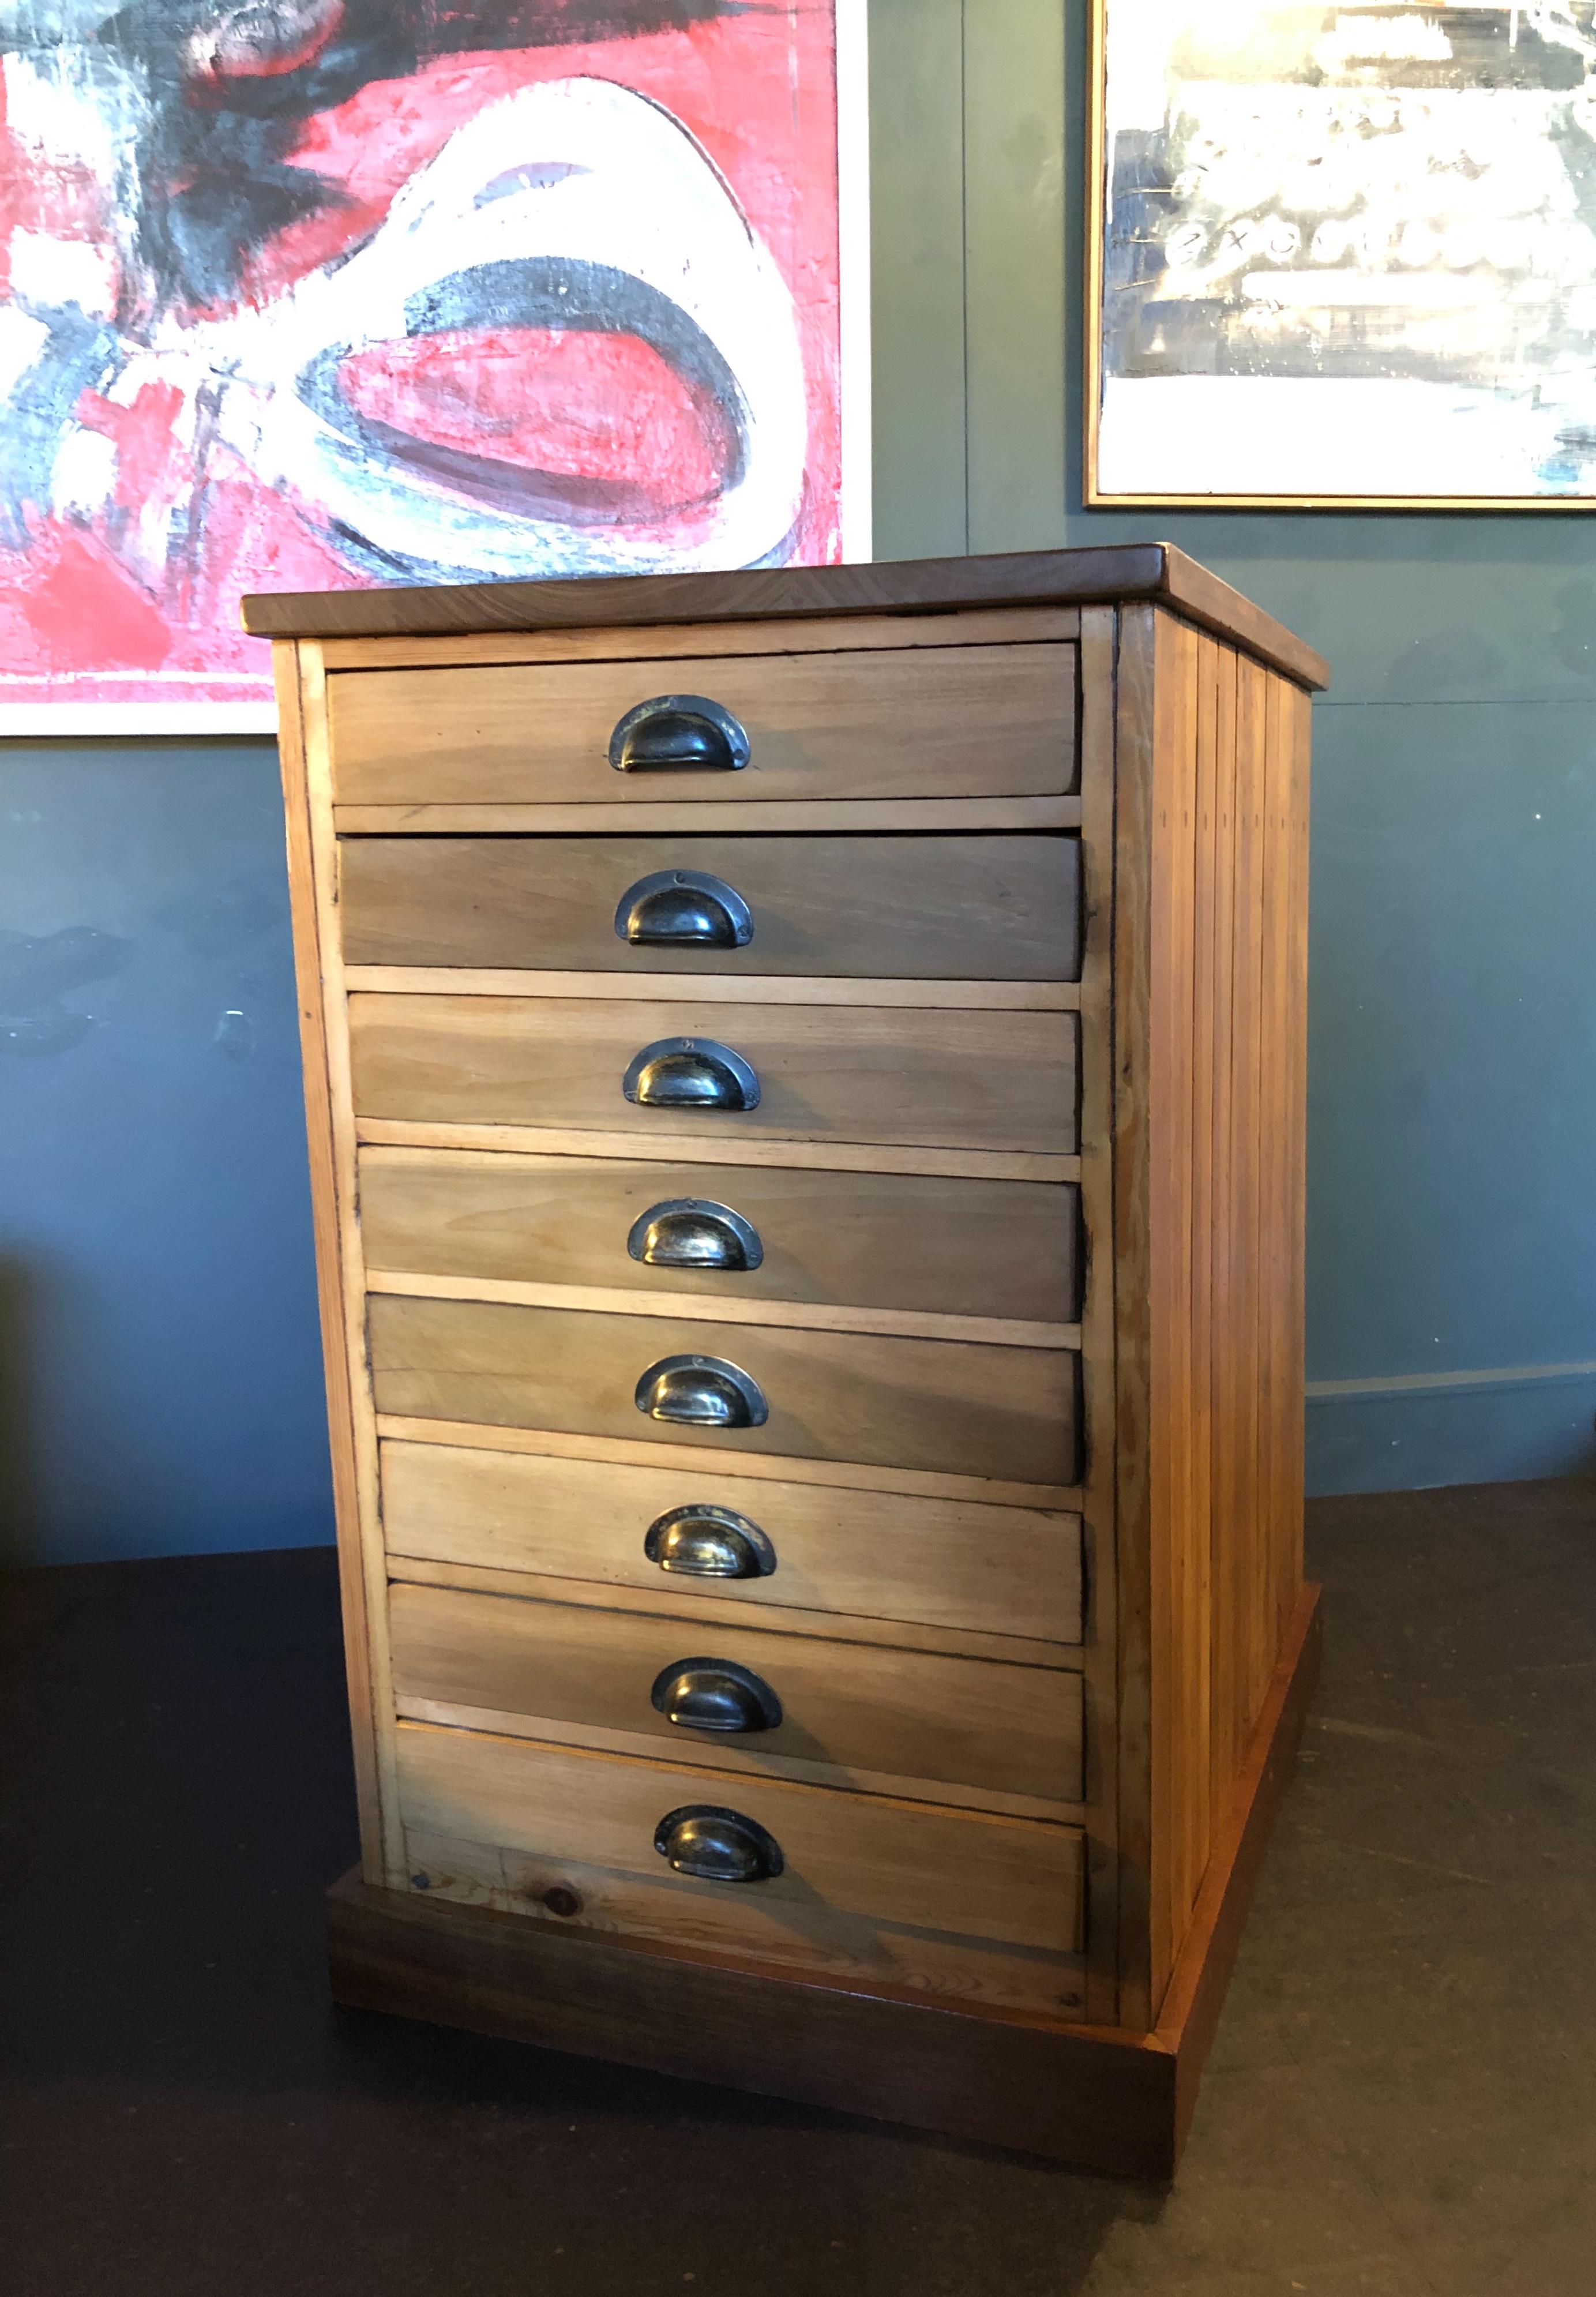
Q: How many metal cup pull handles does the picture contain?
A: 8